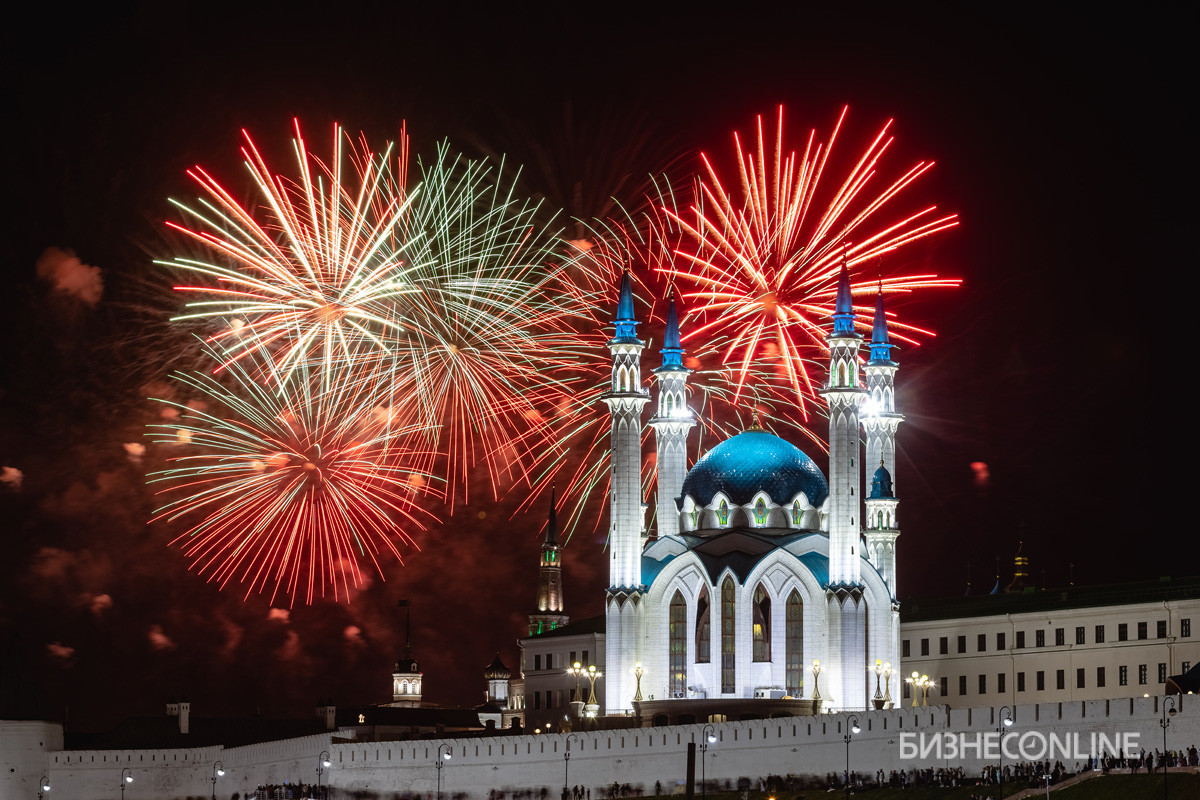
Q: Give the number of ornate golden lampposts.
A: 8